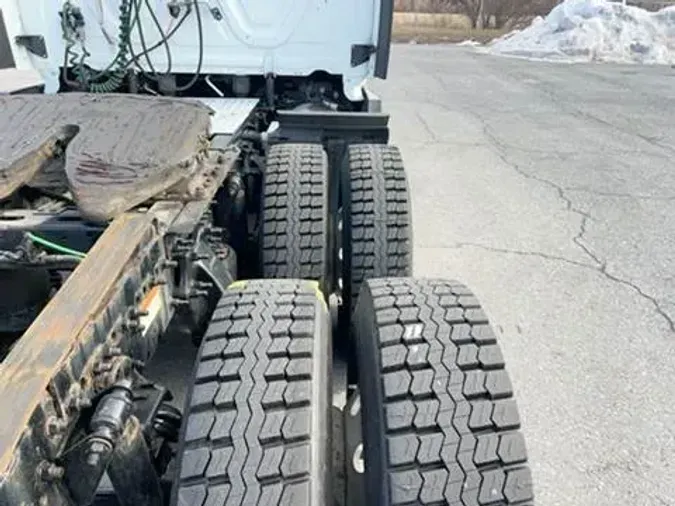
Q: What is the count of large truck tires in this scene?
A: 4